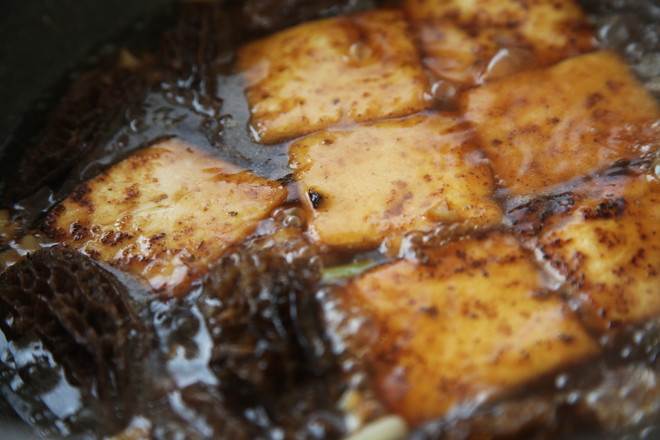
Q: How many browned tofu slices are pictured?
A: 7